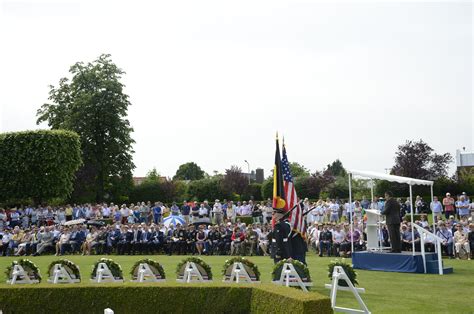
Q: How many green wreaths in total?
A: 8